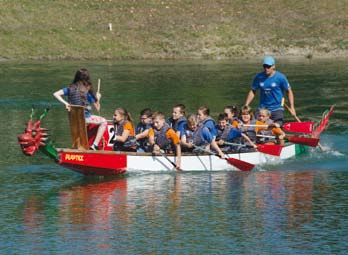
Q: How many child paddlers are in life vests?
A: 10